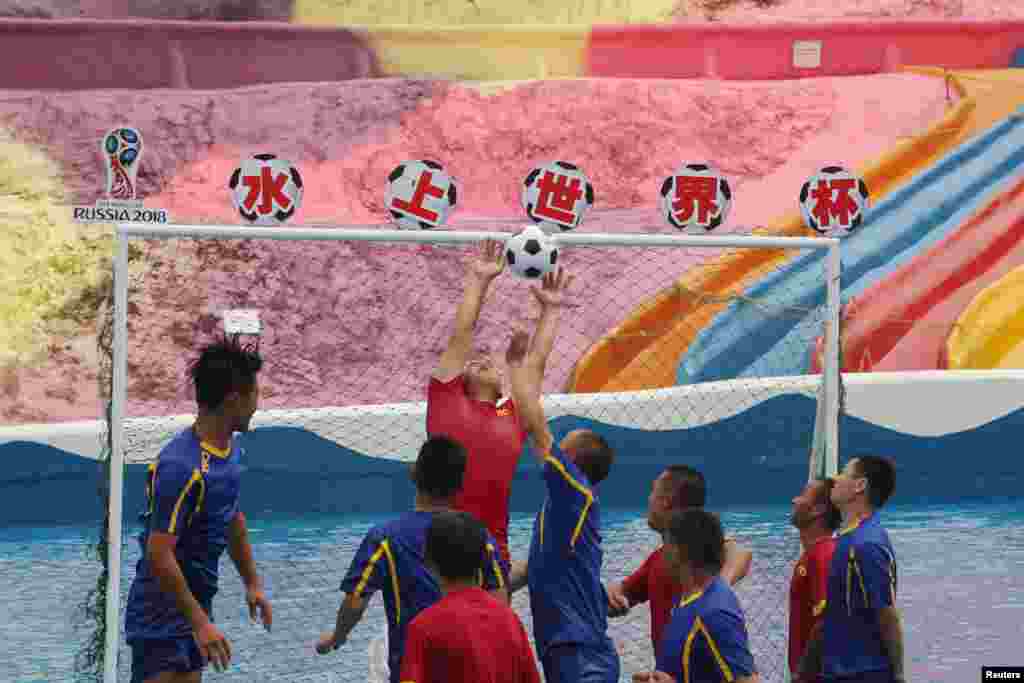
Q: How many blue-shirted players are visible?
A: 5